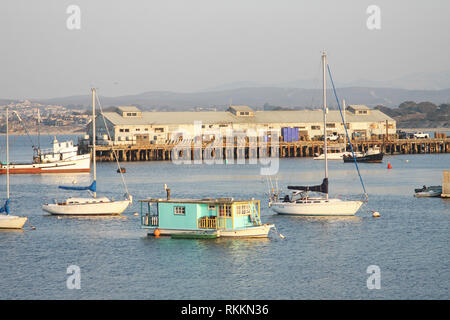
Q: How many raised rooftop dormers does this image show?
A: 3